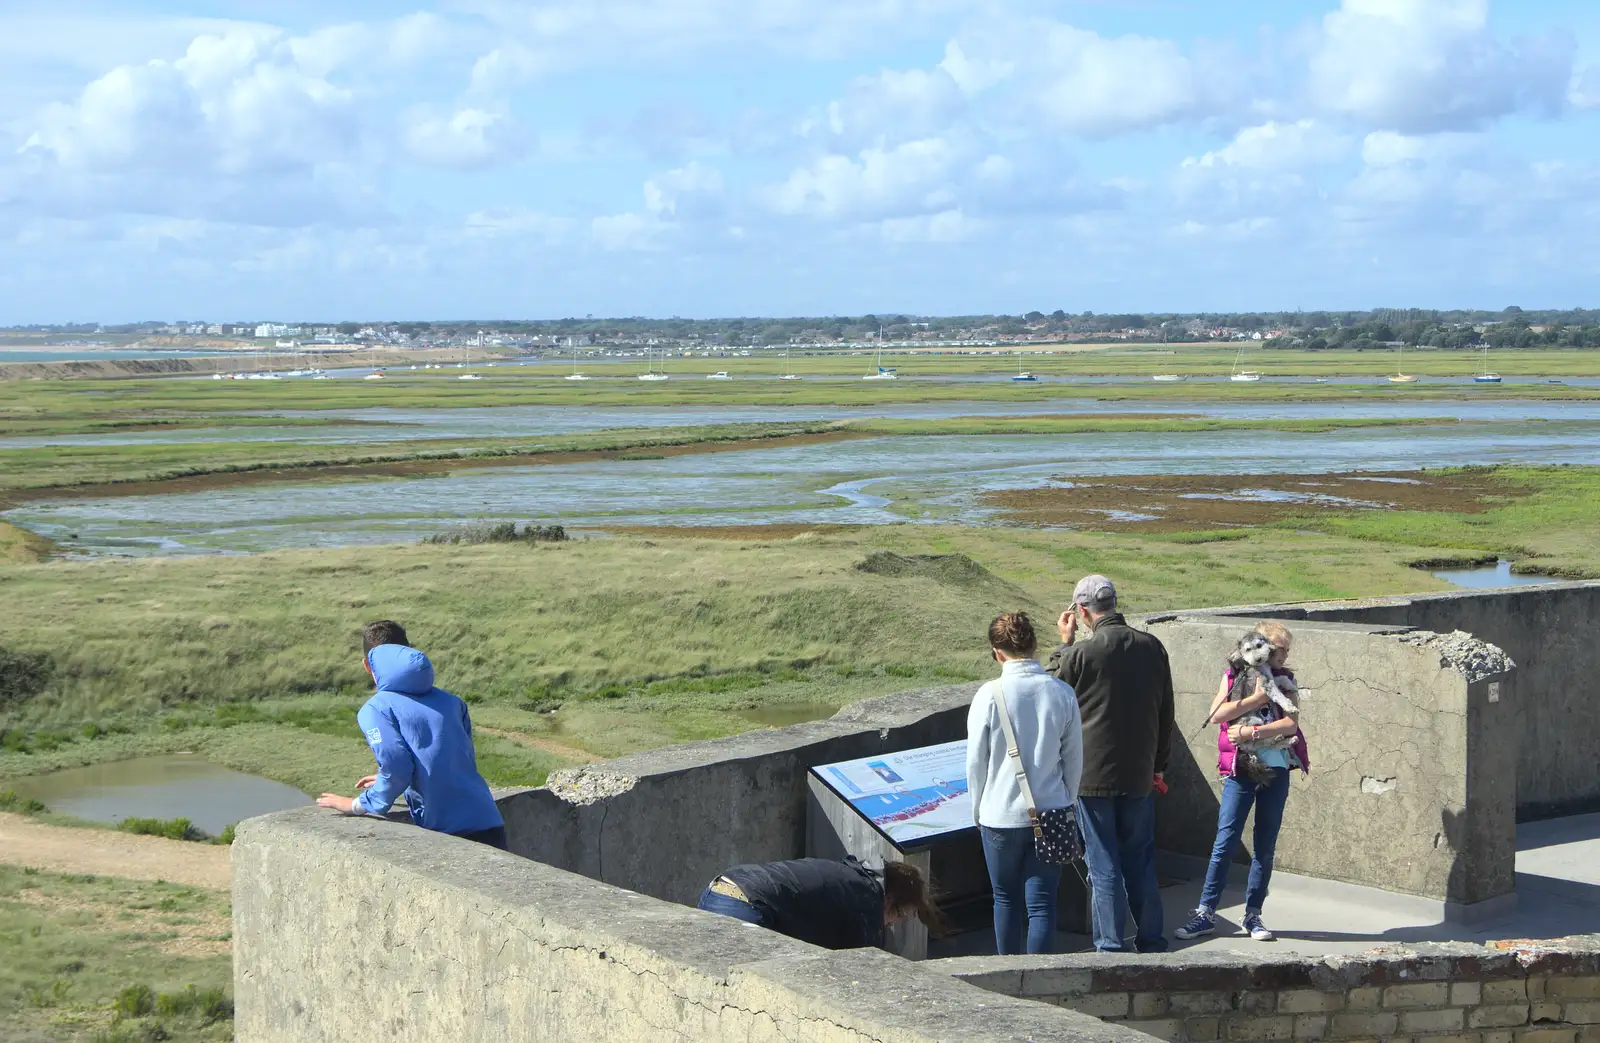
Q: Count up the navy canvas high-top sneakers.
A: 2